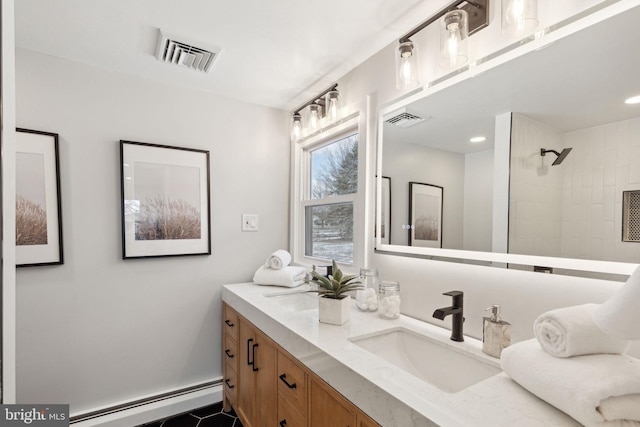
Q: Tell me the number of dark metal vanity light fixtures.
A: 2